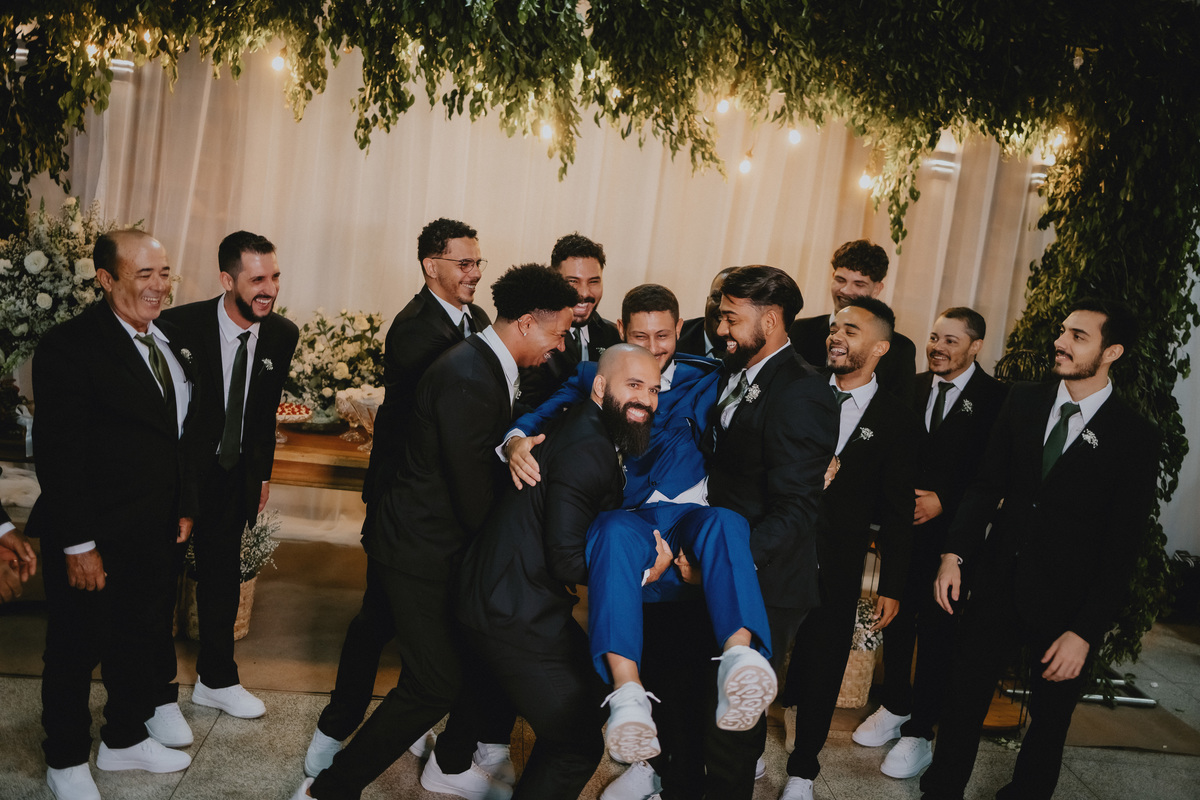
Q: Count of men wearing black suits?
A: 12